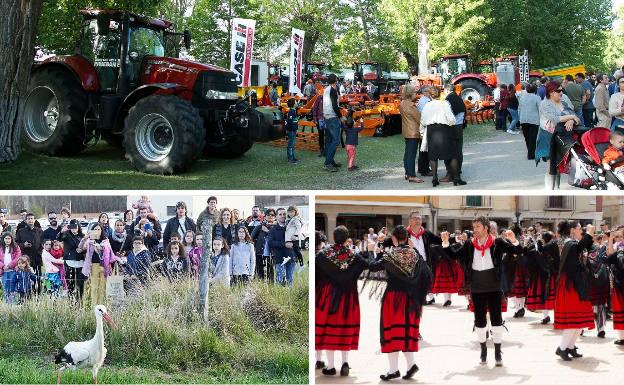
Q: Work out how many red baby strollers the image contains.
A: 1